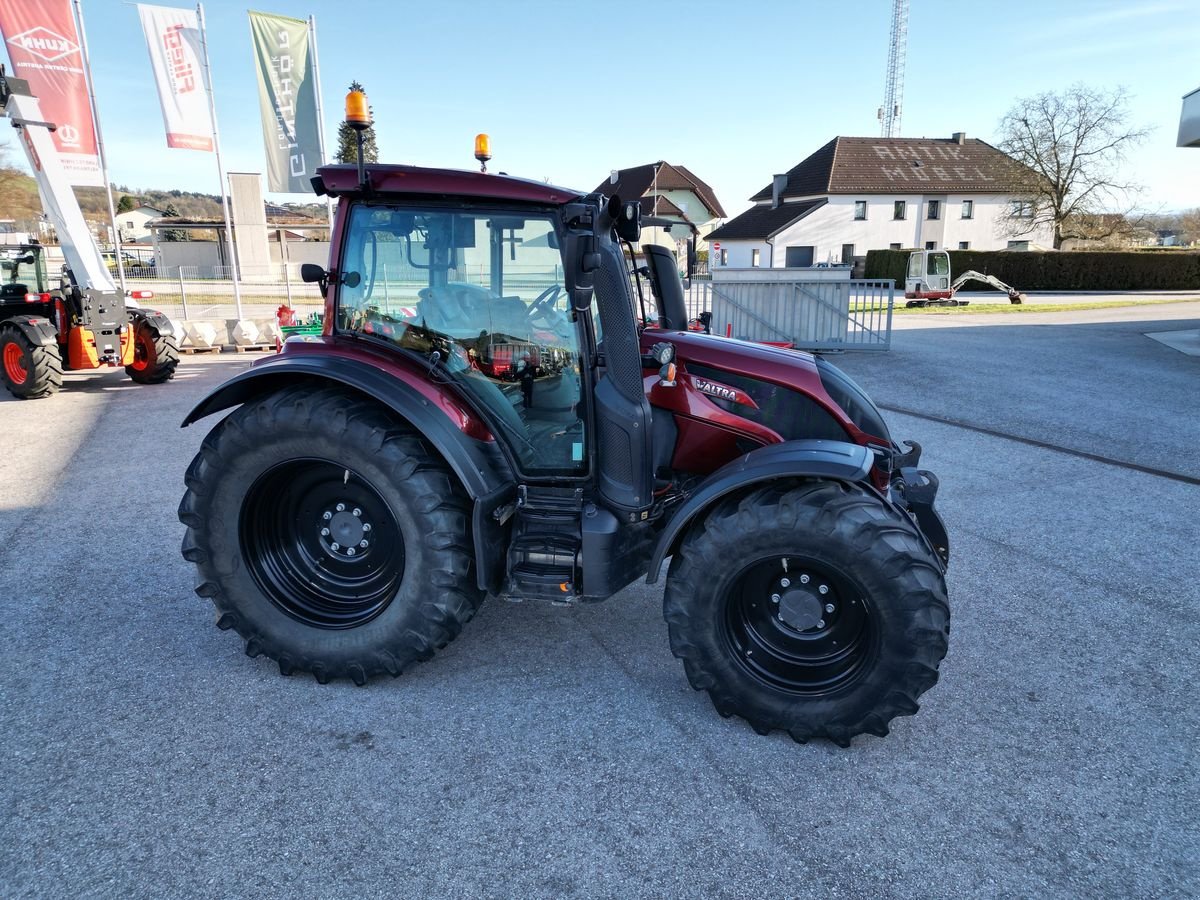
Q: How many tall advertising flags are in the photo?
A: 3